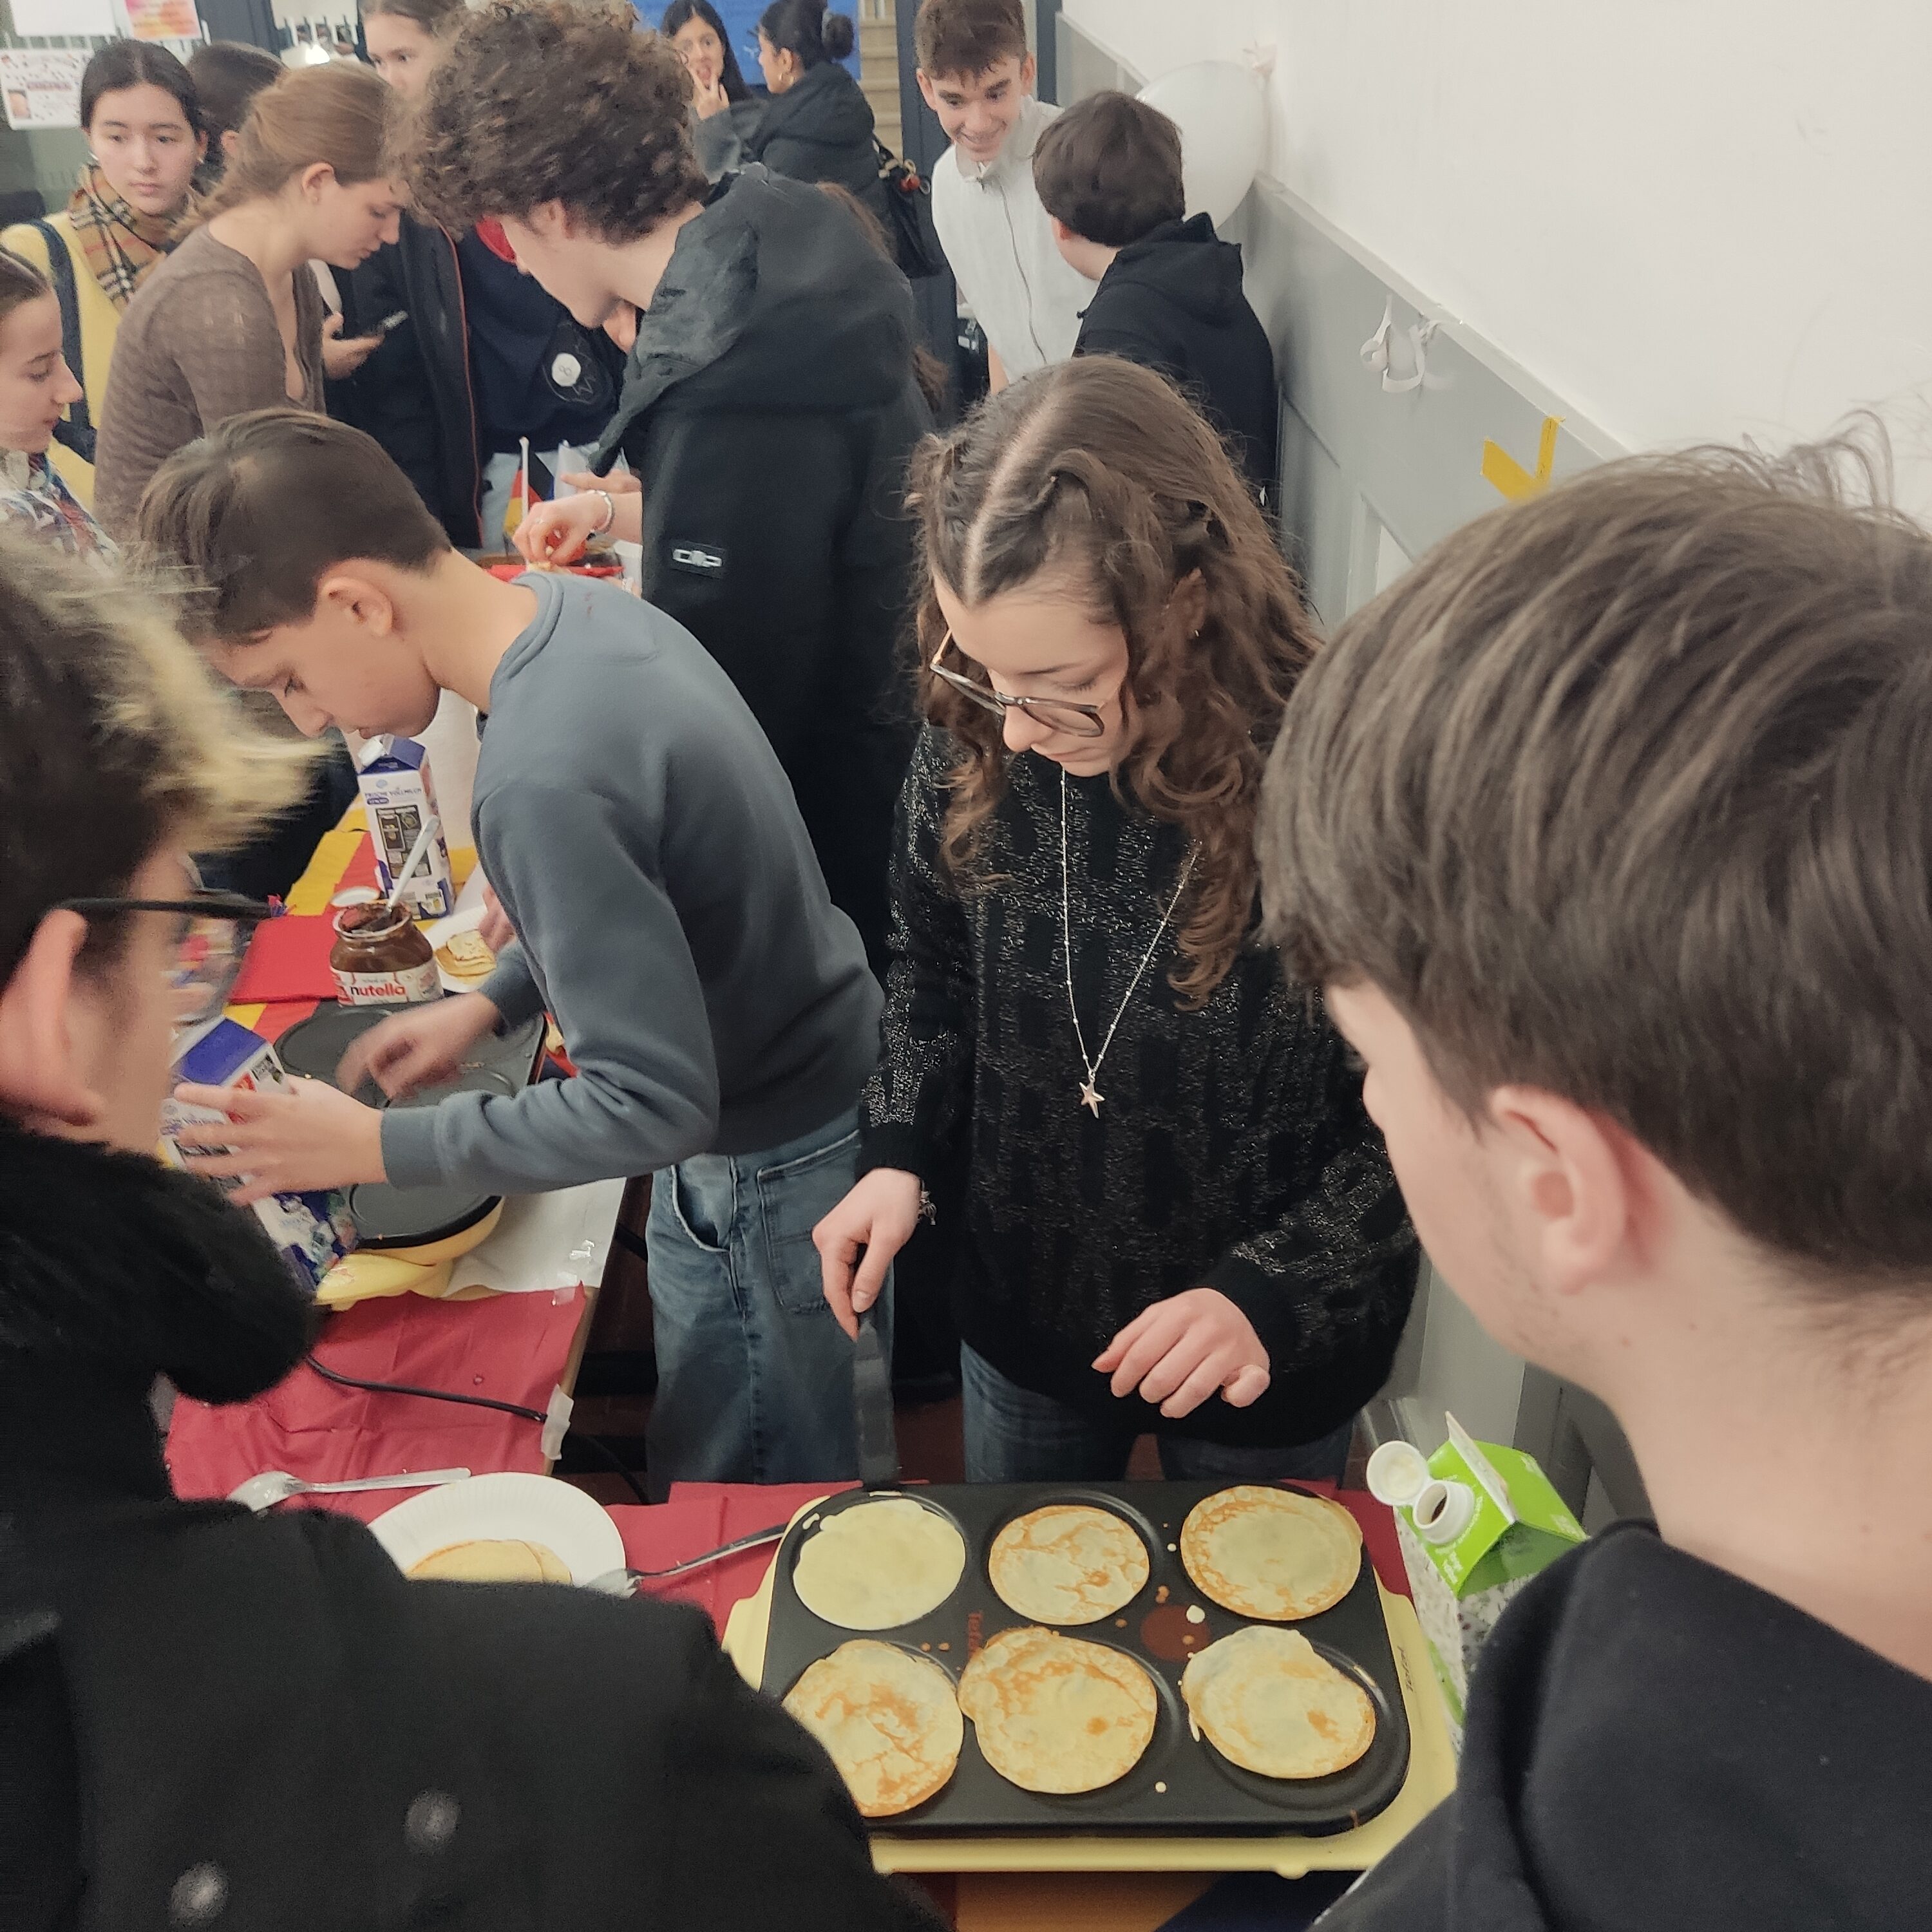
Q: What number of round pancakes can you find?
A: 6